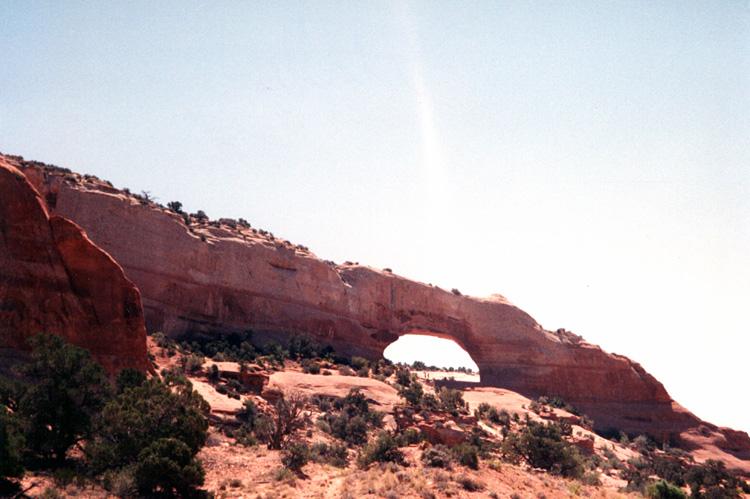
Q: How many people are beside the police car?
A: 0